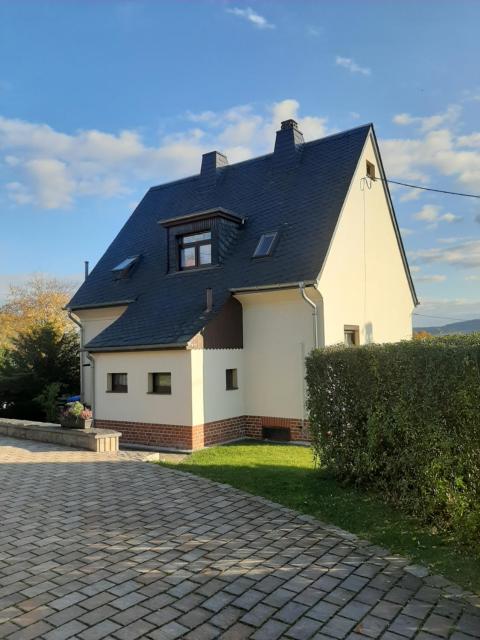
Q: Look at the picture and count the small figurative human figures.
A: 0